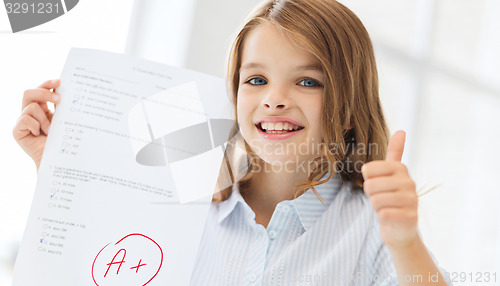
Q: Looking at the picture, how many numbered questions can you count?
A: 4